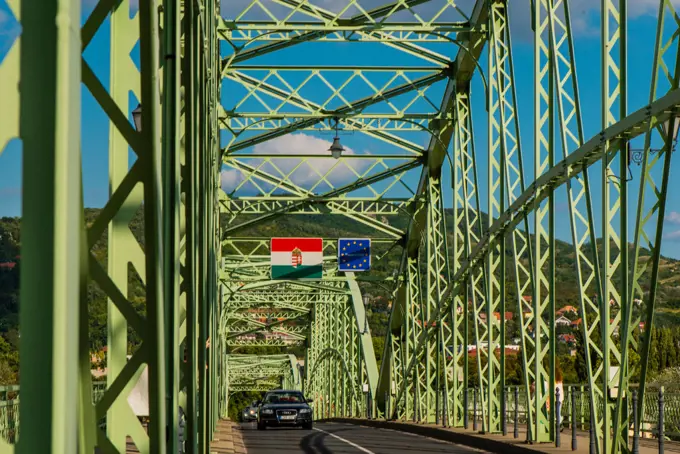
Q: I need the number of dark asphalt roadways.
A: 1